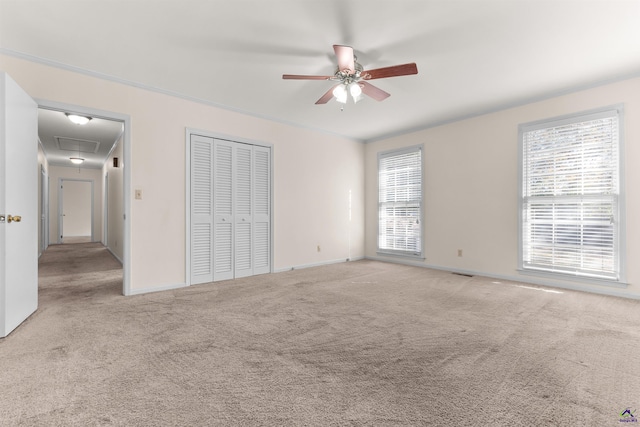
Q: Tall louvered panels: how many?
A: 4